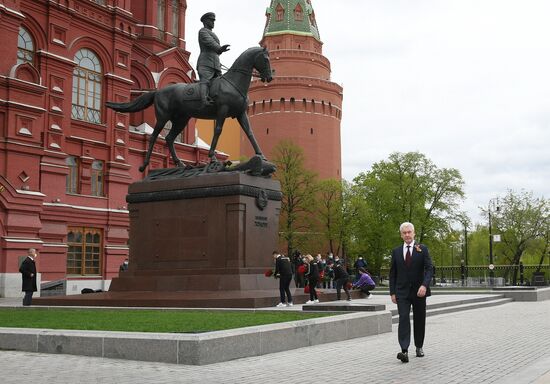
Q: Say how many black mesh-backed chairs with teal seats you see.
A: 0